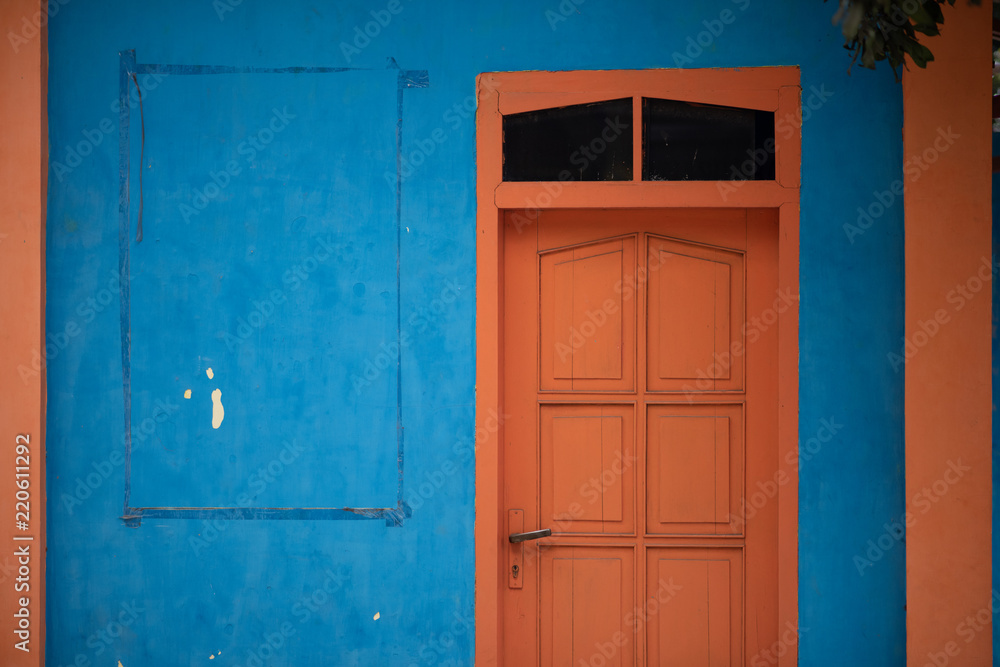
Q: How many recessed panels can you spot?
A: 6